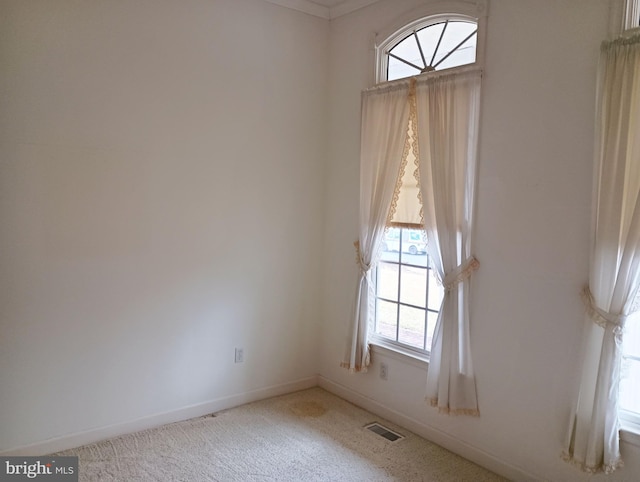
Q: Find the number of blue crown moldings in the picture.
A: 0